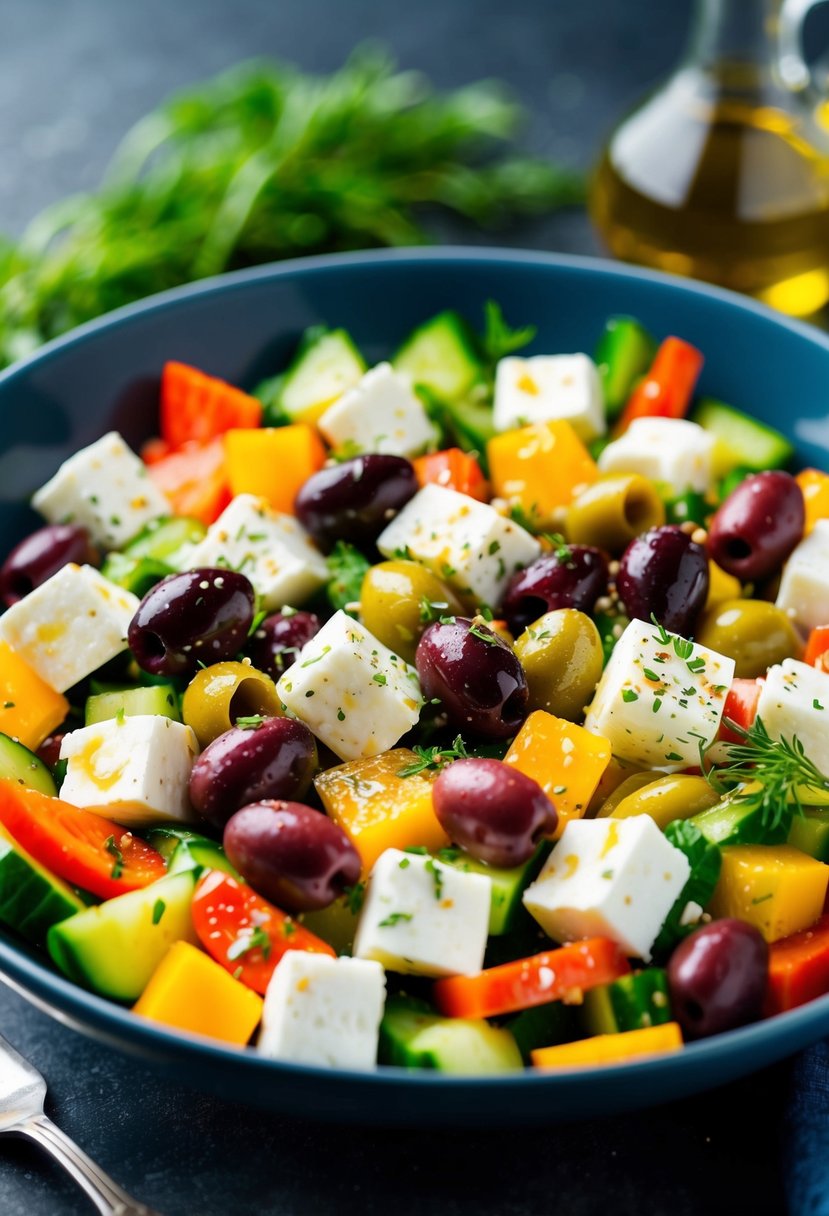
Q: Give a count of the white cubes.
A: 15